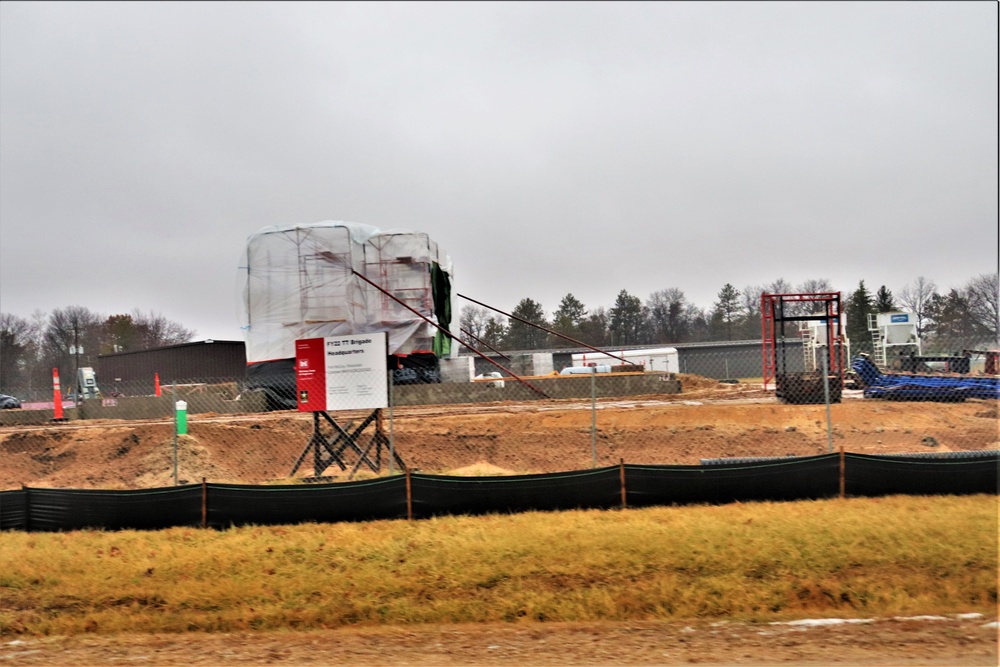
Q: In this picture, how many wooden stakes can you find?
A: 4